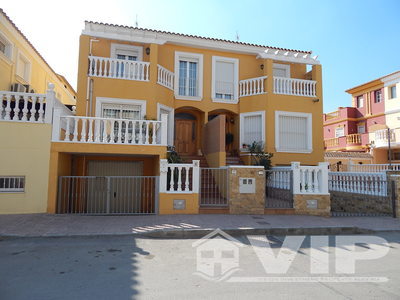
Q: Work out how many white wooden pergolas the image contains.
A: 1